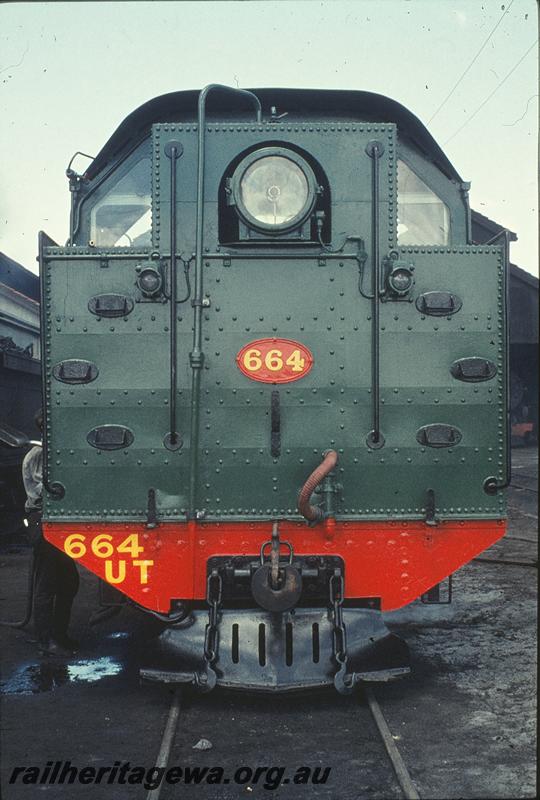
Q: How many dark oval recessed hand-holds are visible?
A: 6